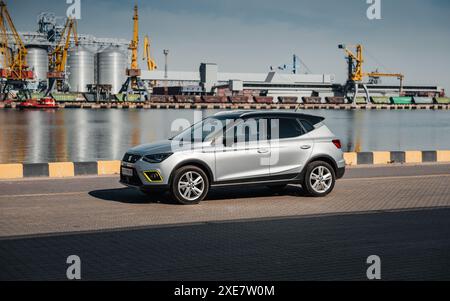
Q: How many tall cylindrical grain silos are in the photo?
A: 3